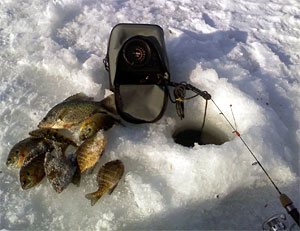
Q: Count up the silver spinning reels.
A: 1